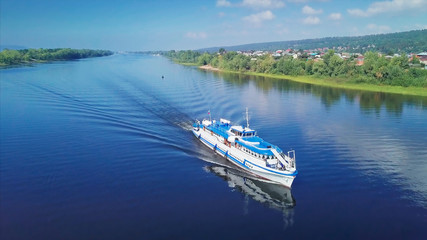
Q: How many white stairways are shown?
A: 1